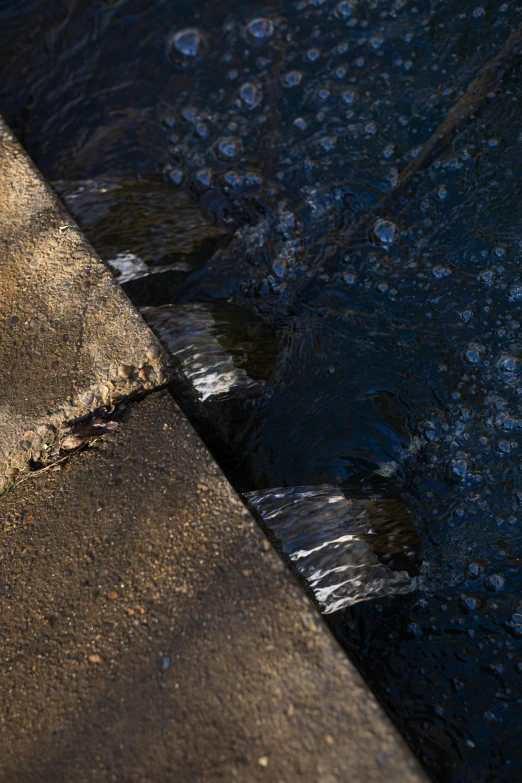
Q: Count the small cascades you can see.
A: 3